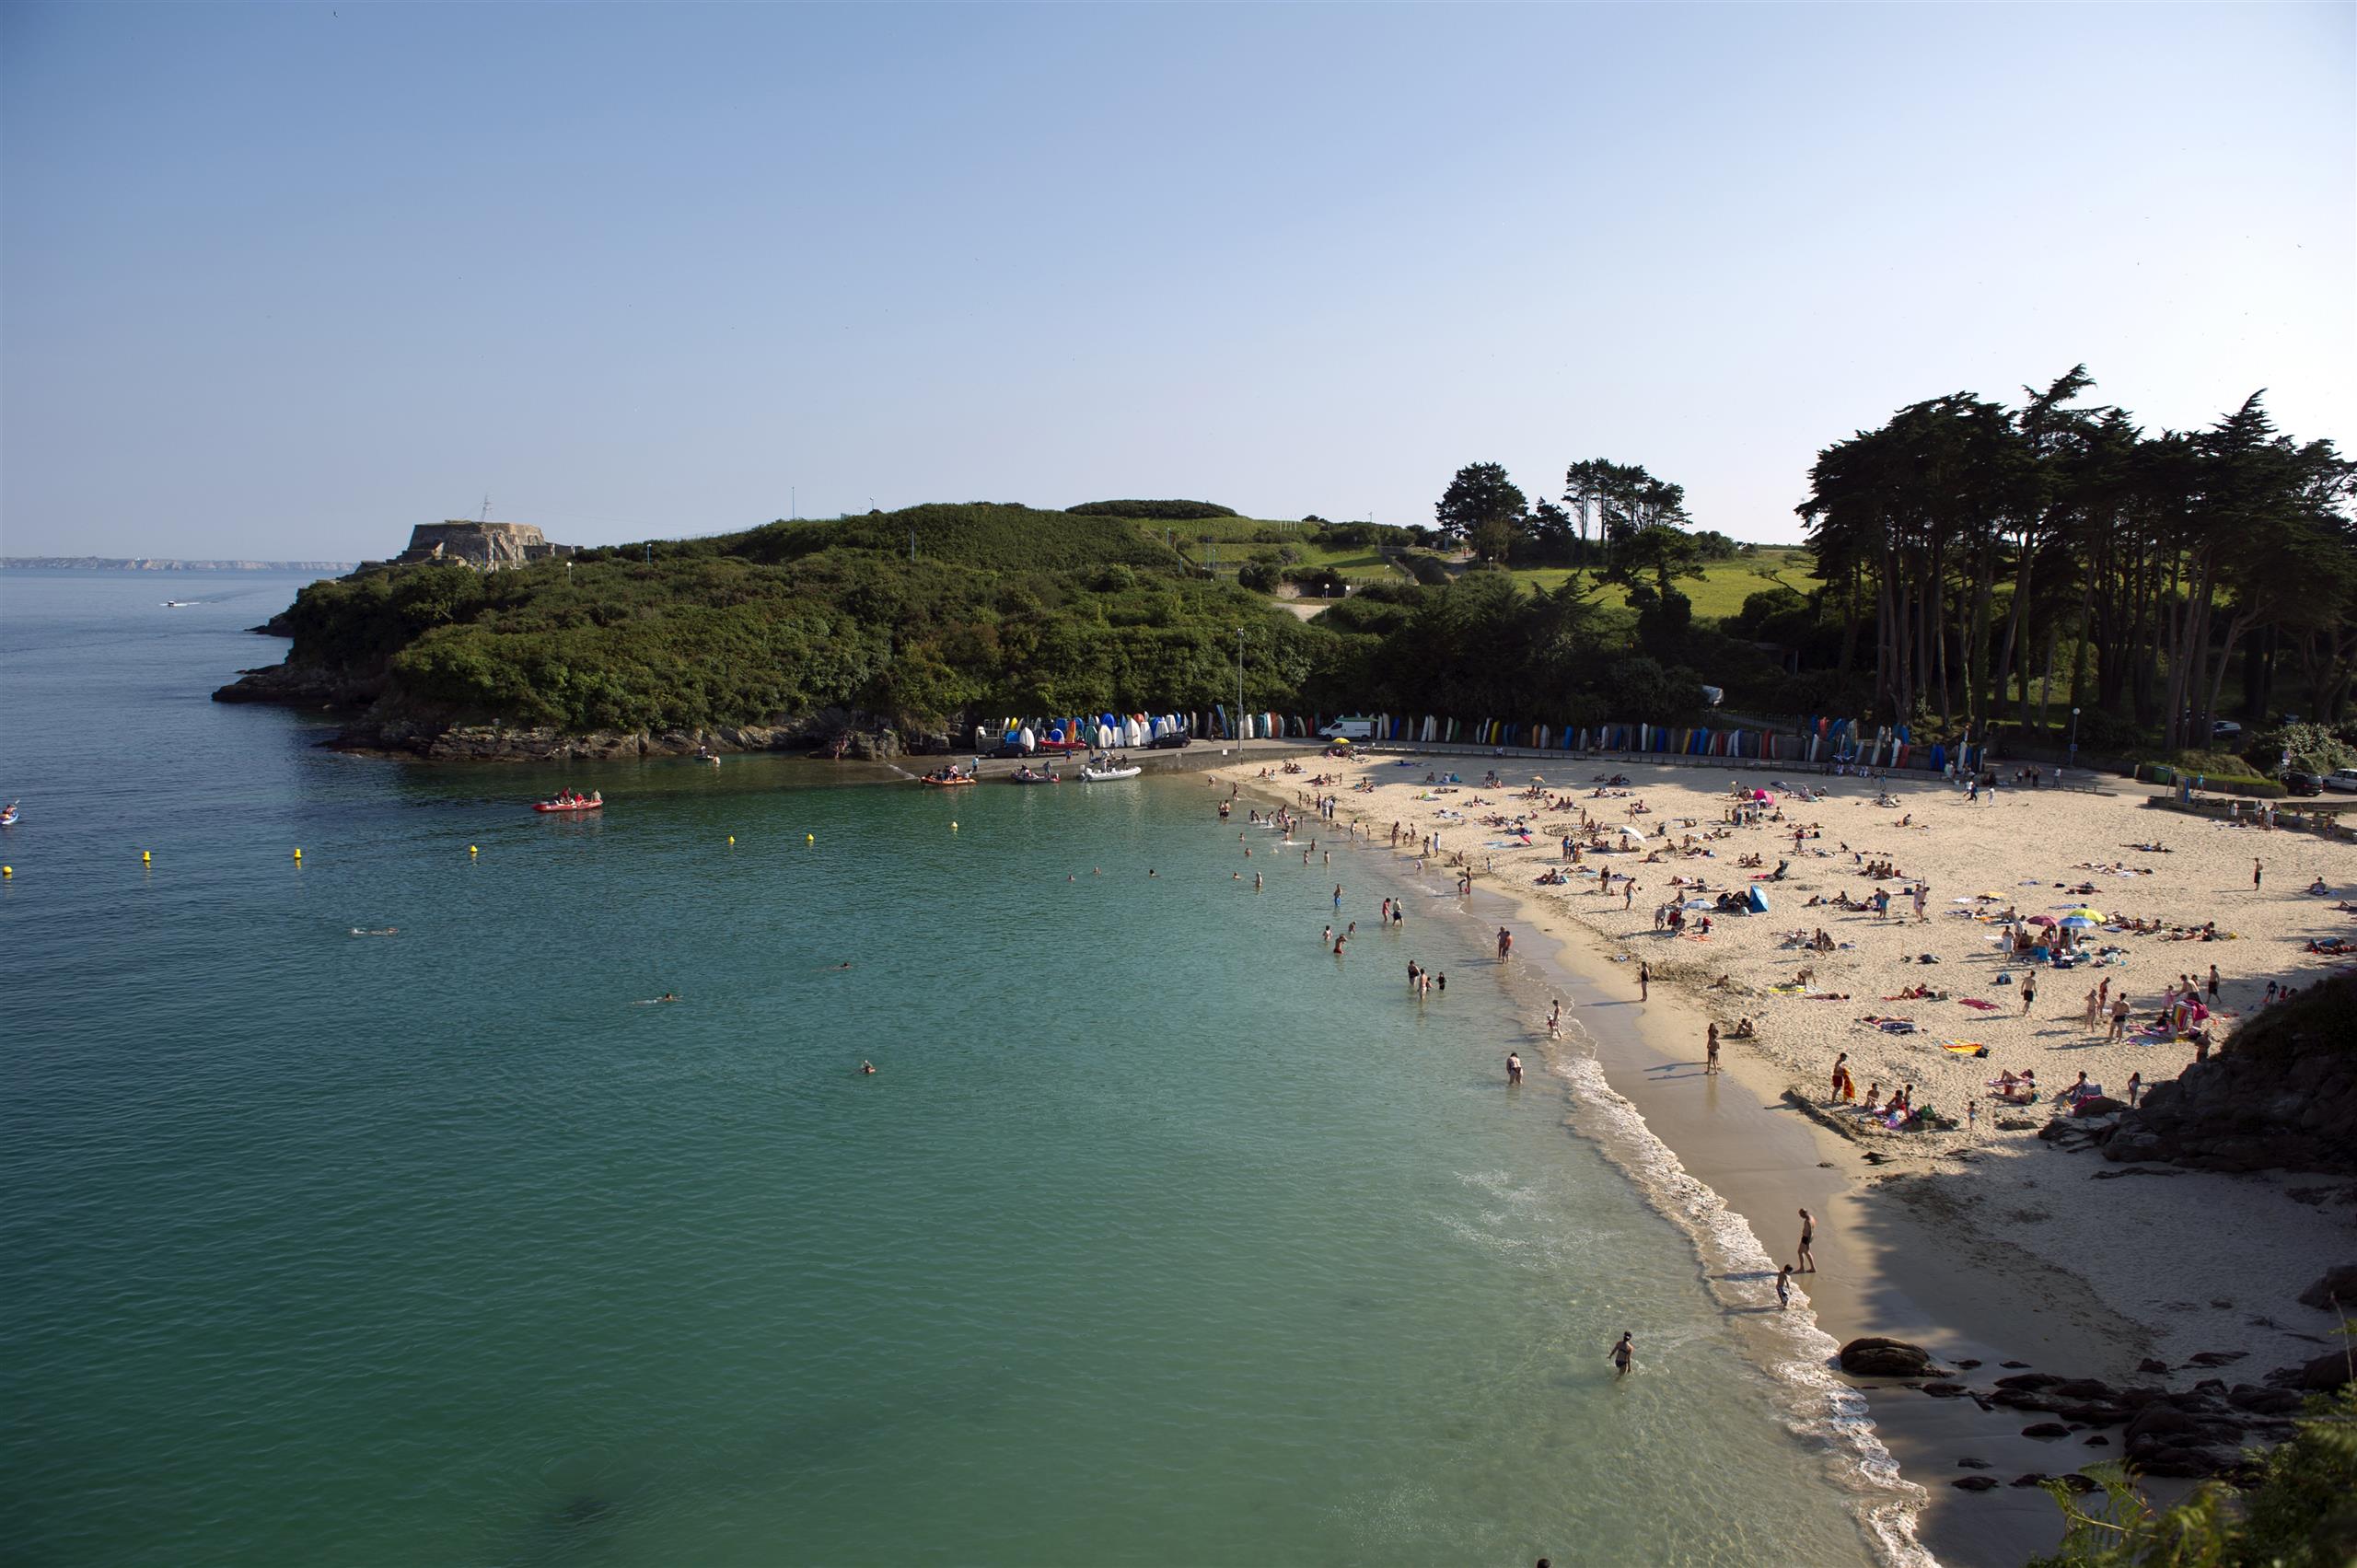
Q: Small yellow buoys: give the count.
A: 7